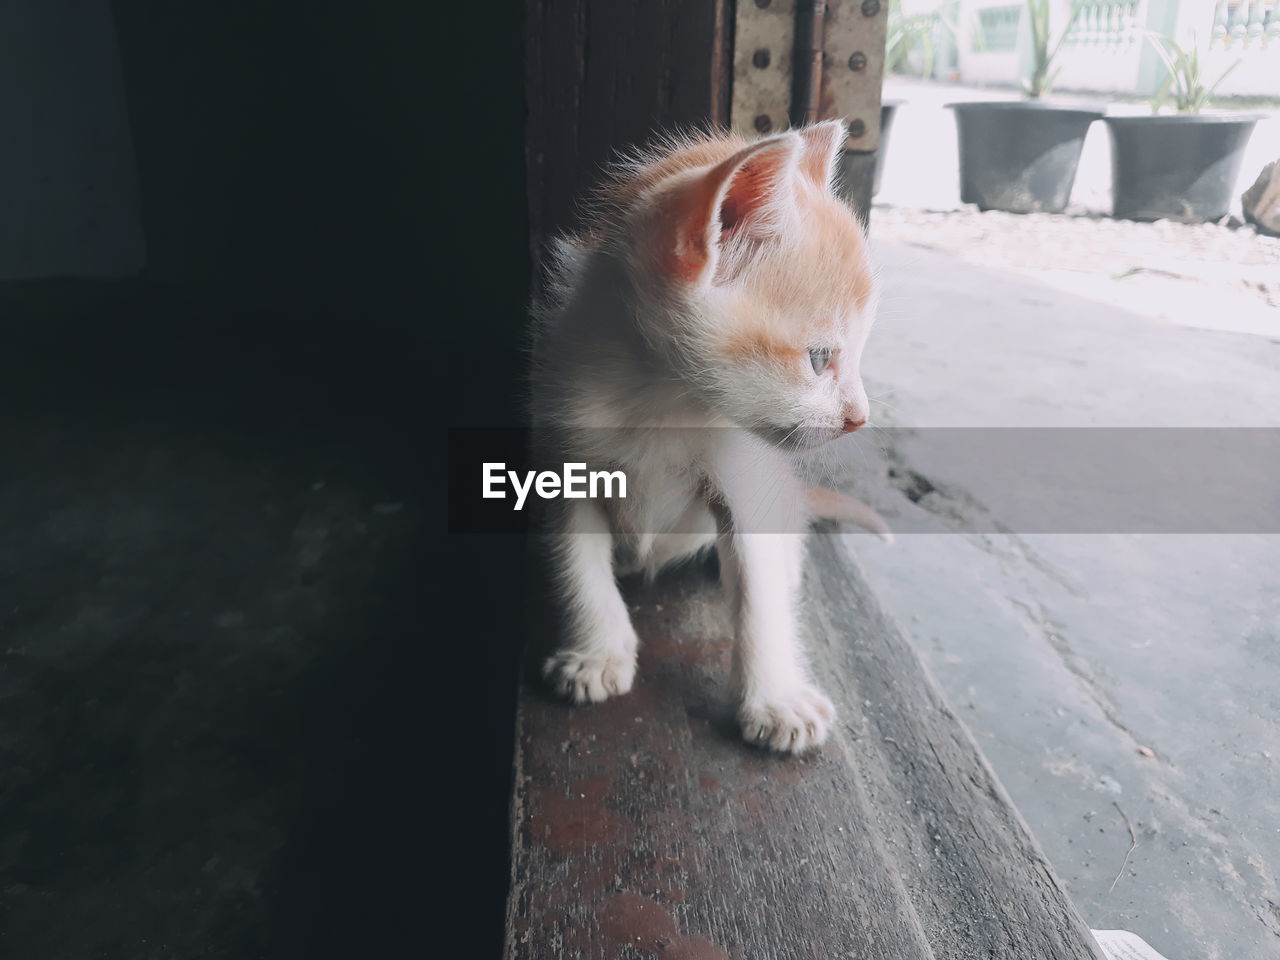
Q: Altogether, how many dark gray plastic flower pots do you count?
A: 3